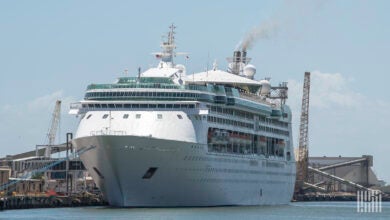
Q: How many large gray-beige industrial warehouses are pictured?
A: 1